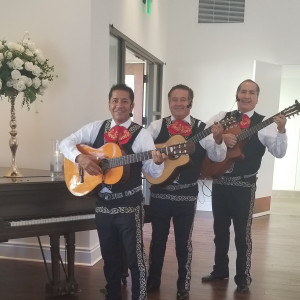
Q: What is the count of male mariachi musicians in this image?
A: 3